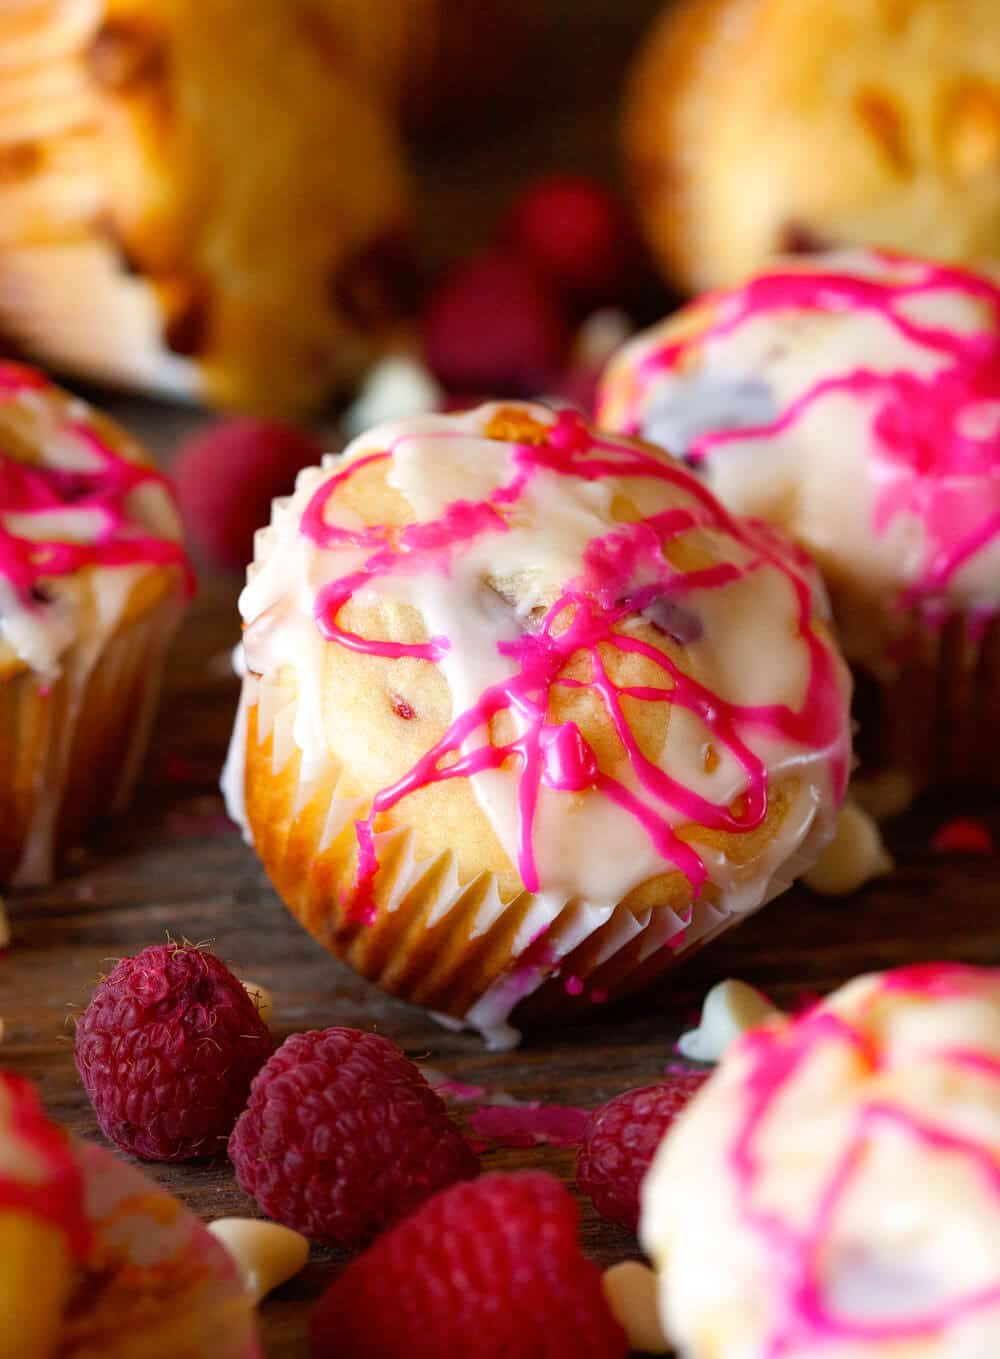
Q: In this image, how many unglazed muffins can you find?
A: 2